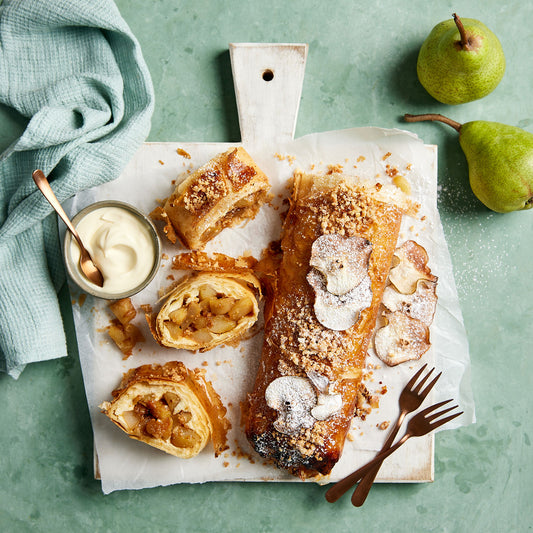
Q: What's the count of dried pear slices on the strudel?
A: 4